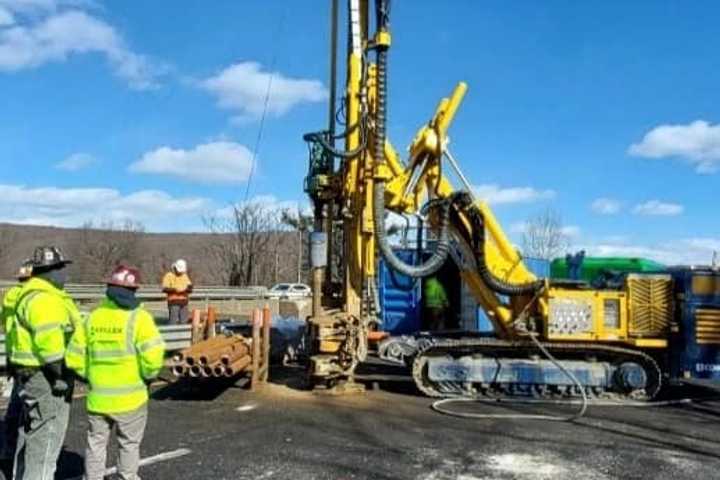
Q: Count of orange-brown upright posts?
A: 4